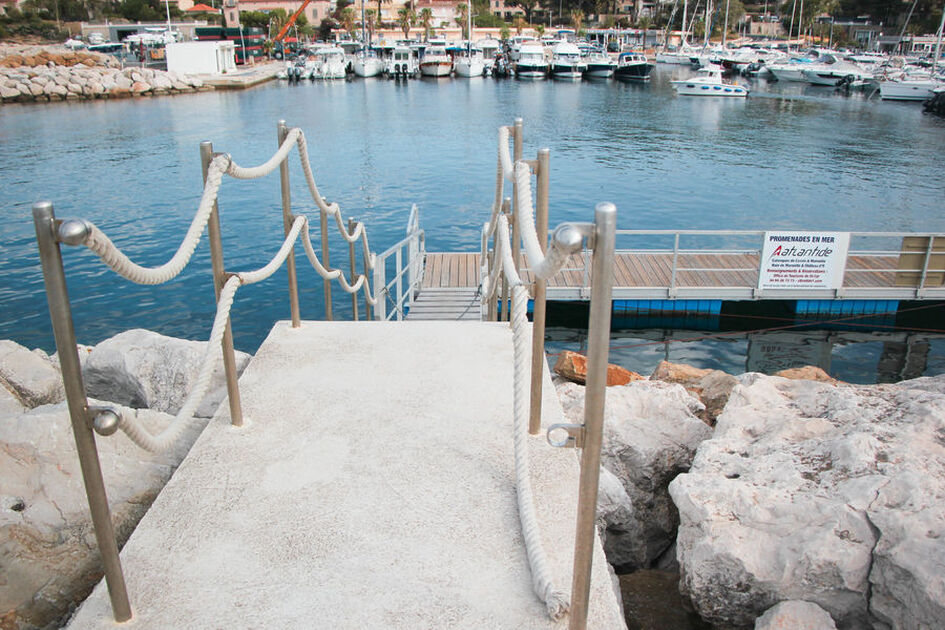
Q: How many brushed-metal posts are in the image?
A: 12